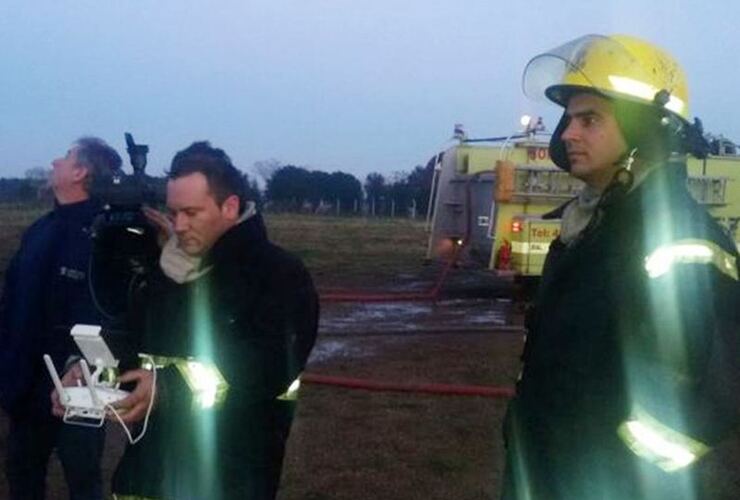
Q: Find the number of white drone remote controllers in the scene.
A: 1